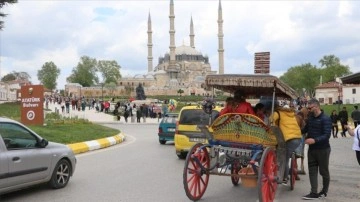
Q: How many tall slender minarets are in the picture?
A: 4